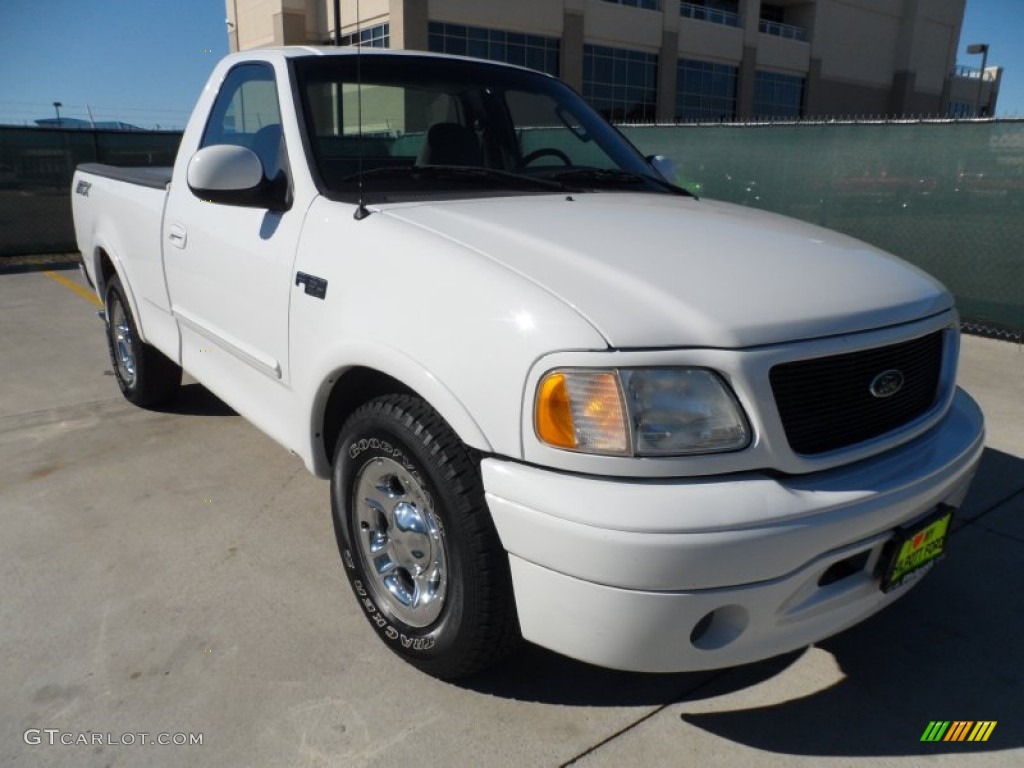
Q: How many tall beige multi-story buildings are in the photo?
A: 1